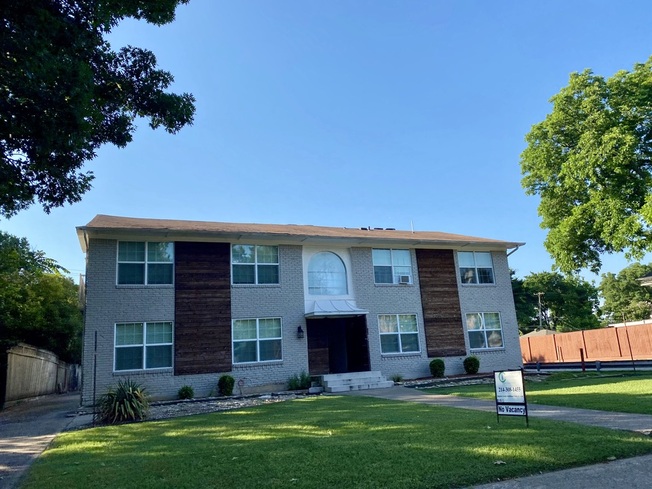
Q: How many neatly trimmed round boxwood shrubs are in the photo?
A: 4